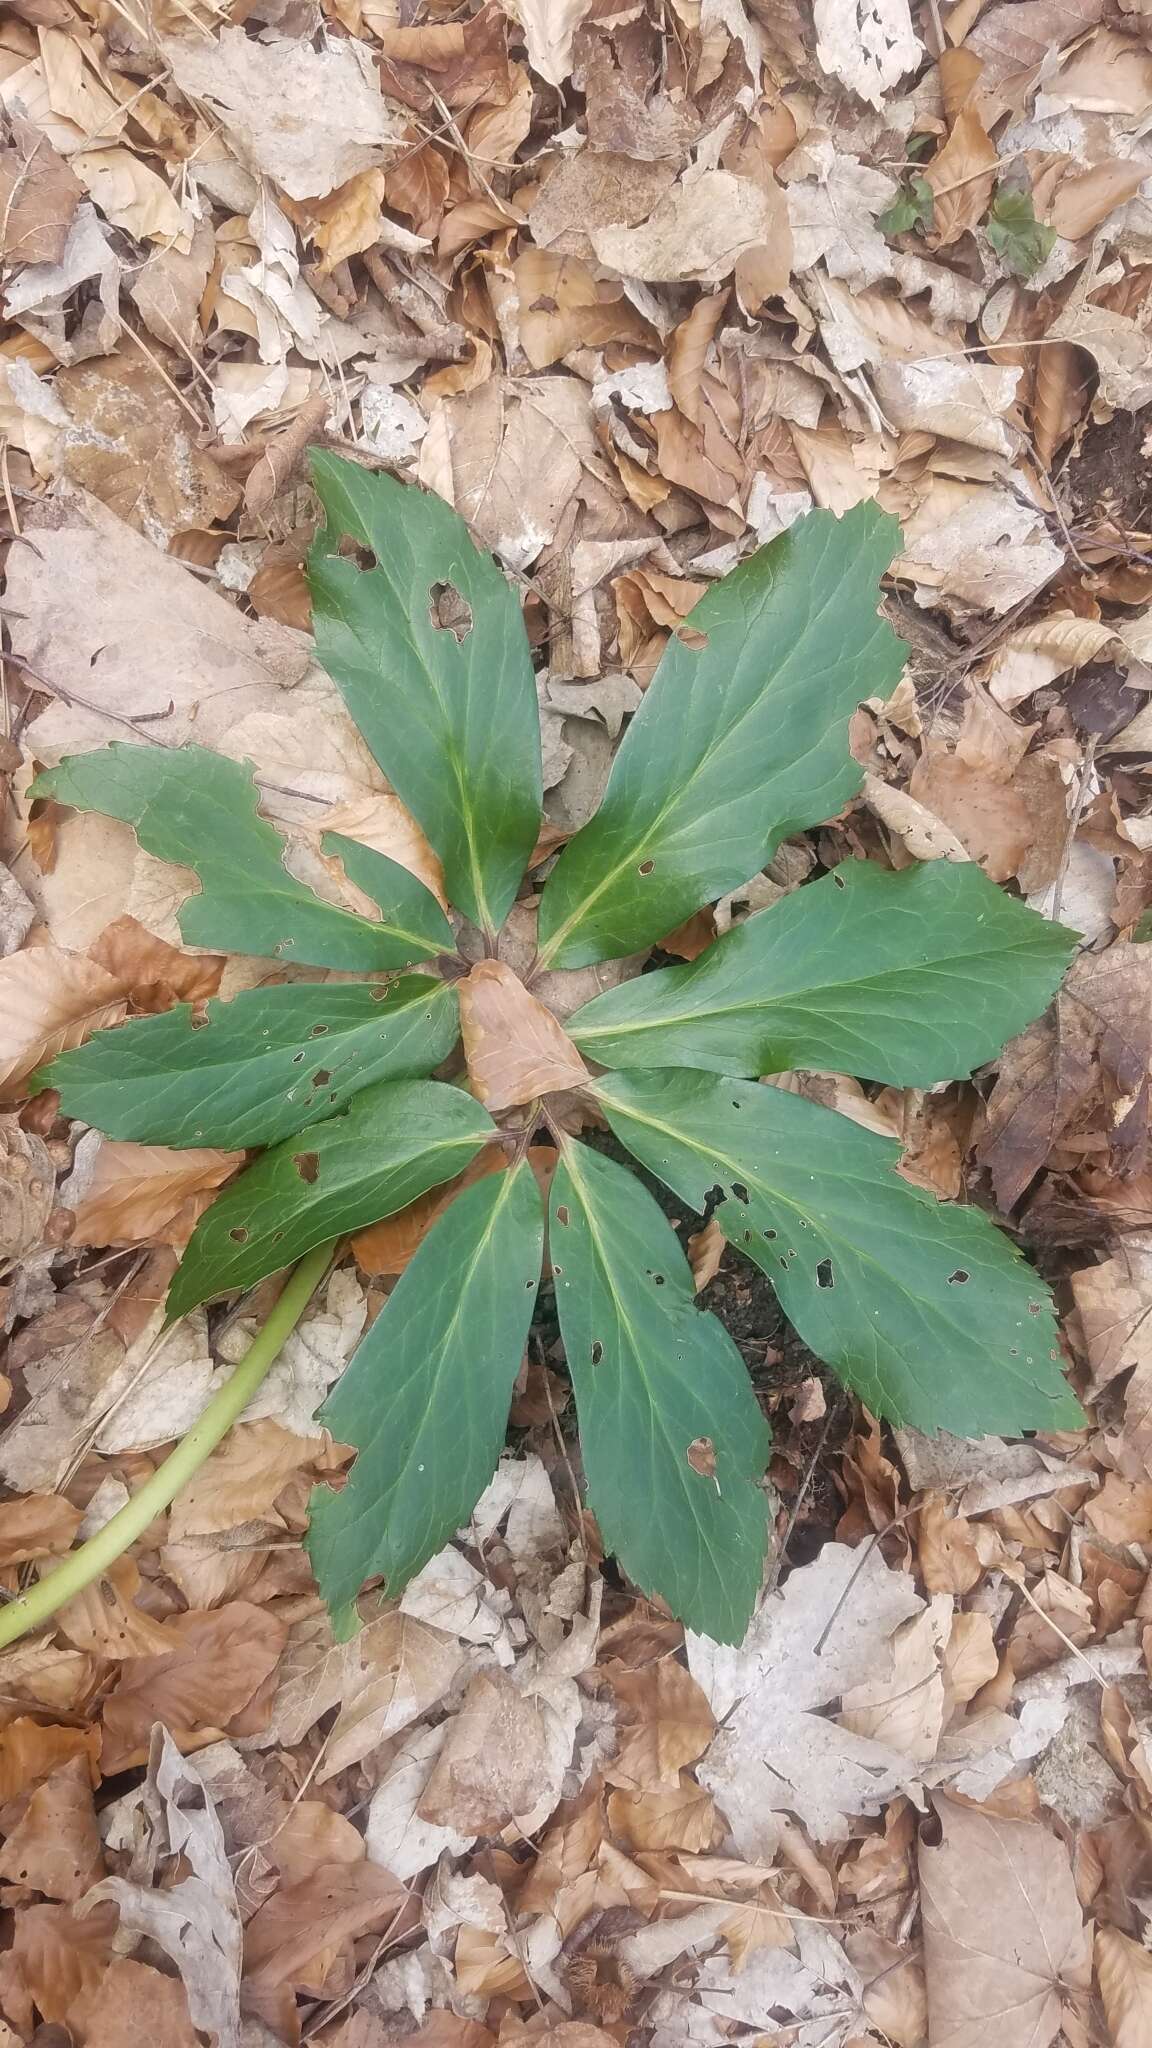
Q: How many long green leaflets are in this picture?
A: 9